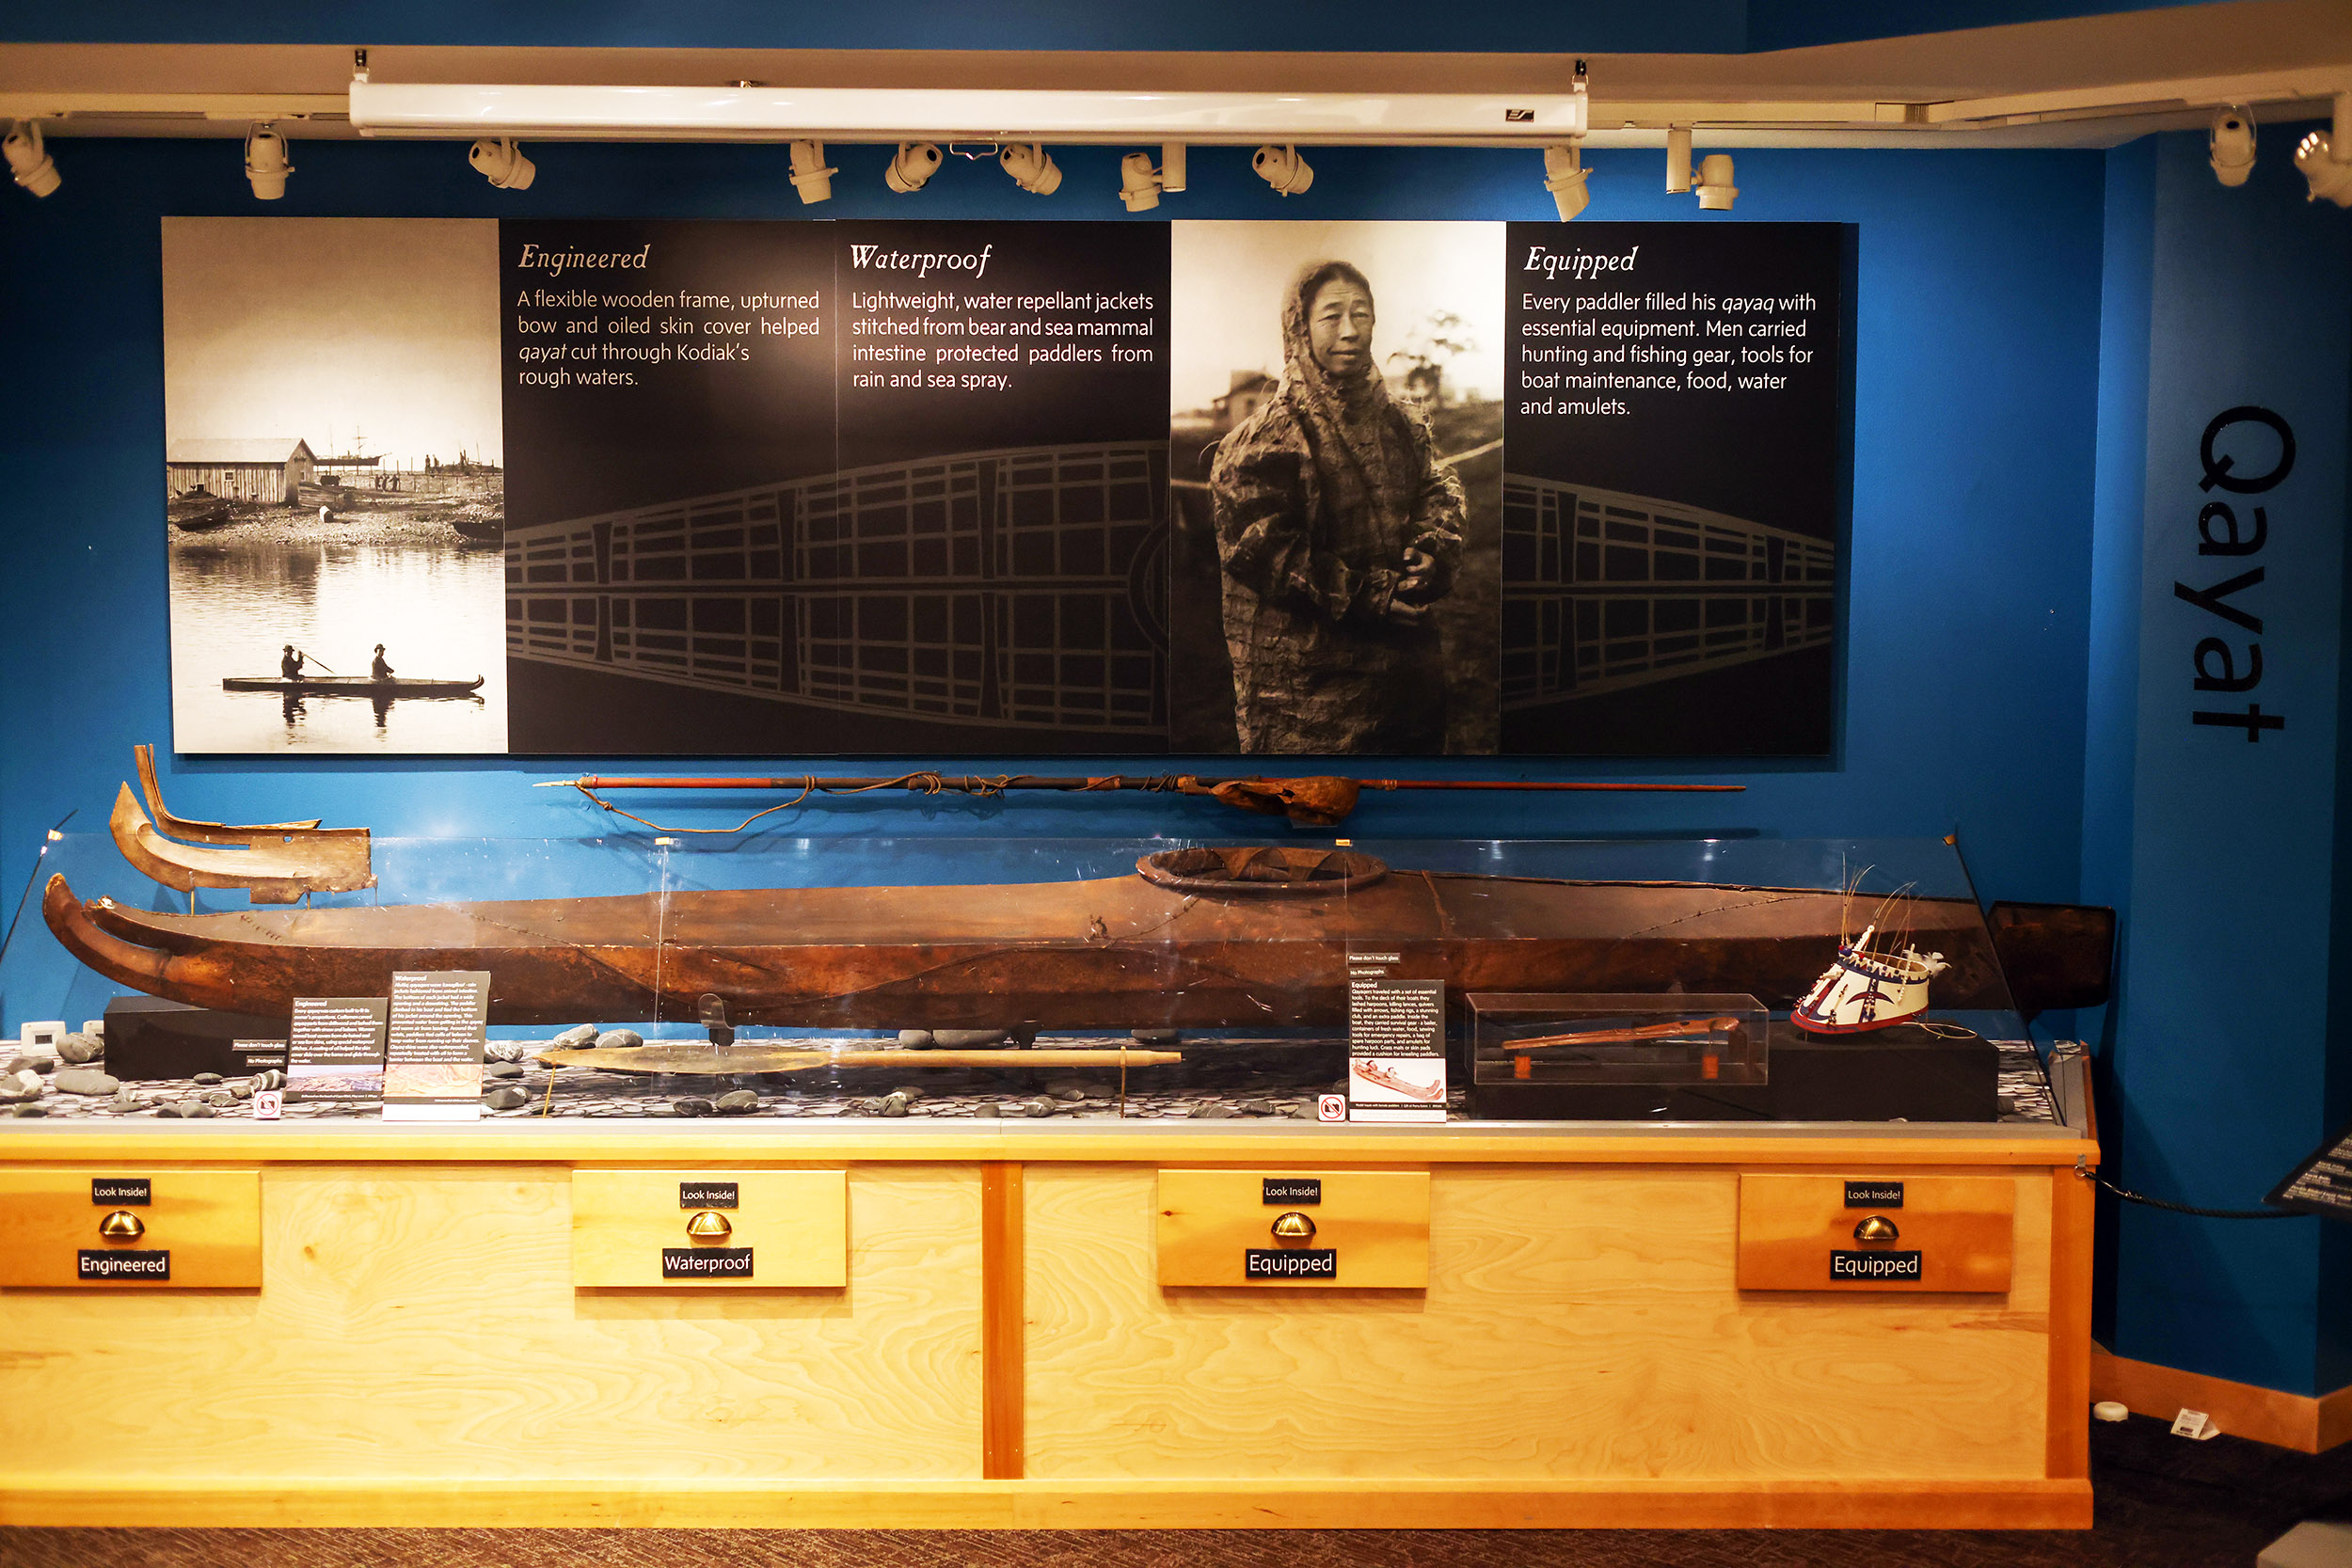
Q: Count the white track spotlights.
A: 12